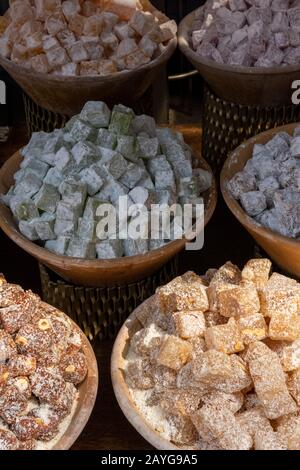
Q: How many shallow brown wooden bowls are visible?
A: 6